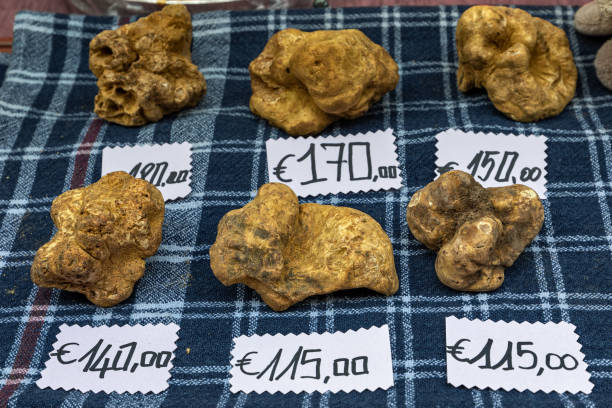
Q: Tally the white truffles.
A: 6